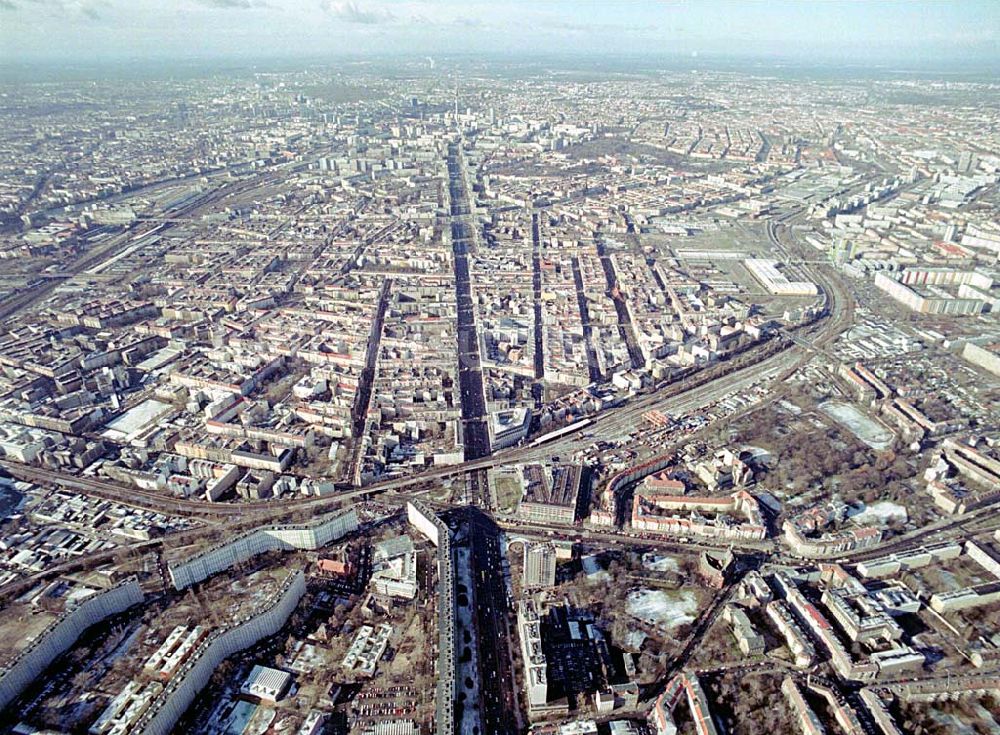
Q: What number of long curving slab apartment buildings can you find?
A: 4